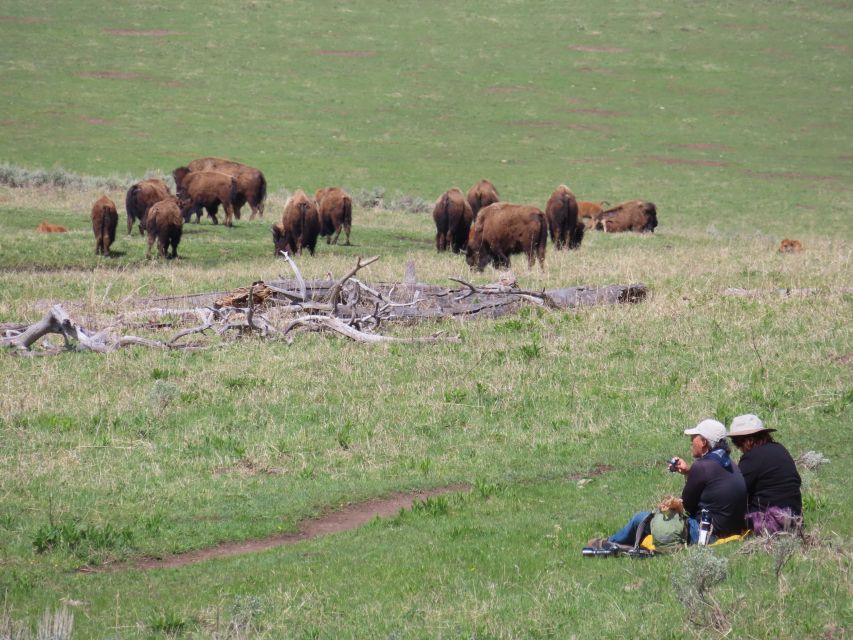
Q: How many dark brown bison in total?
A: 12